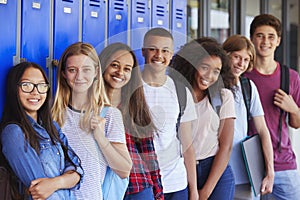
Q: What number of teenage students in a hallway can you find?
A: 7